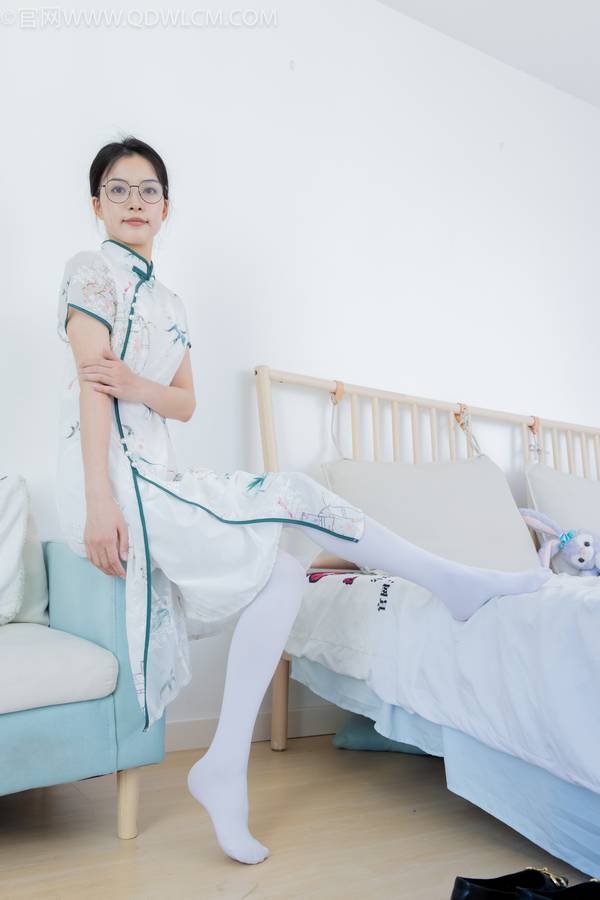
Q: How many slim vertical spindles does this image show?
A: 13